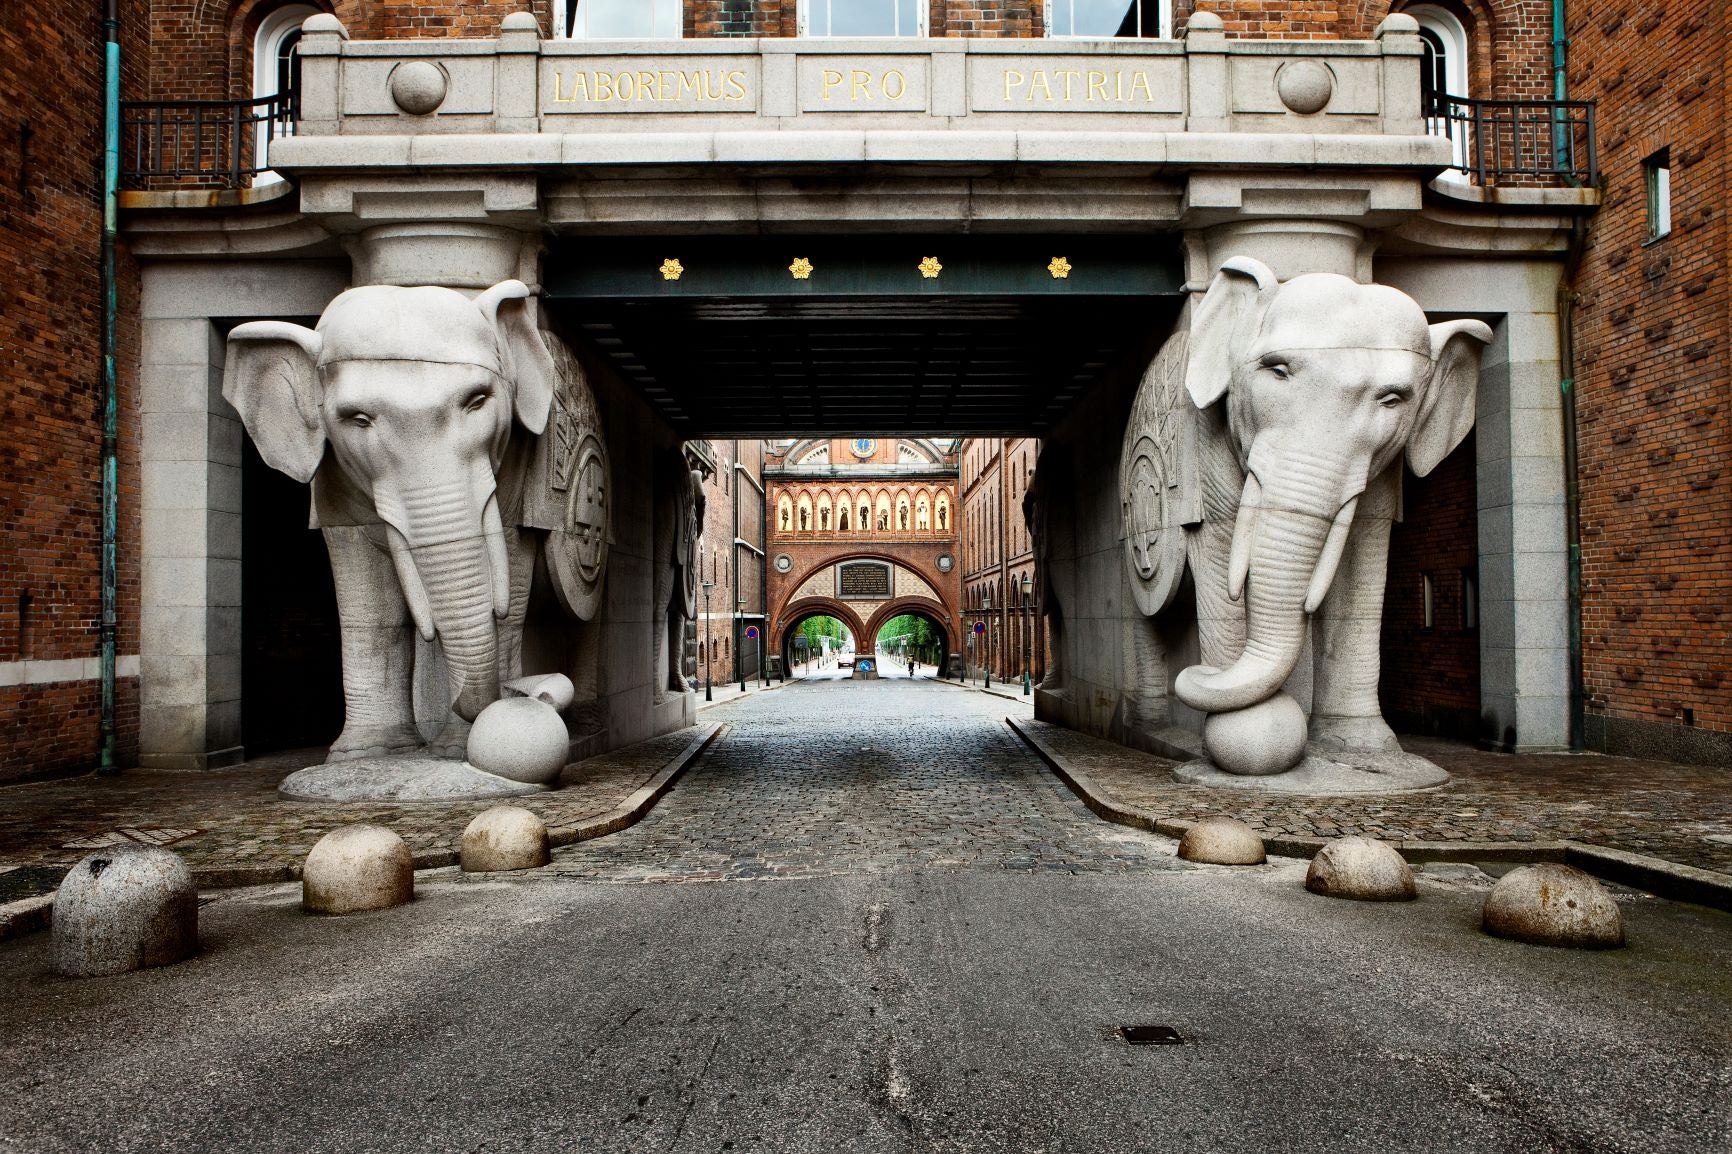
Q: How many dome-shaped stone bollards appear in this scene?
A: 6